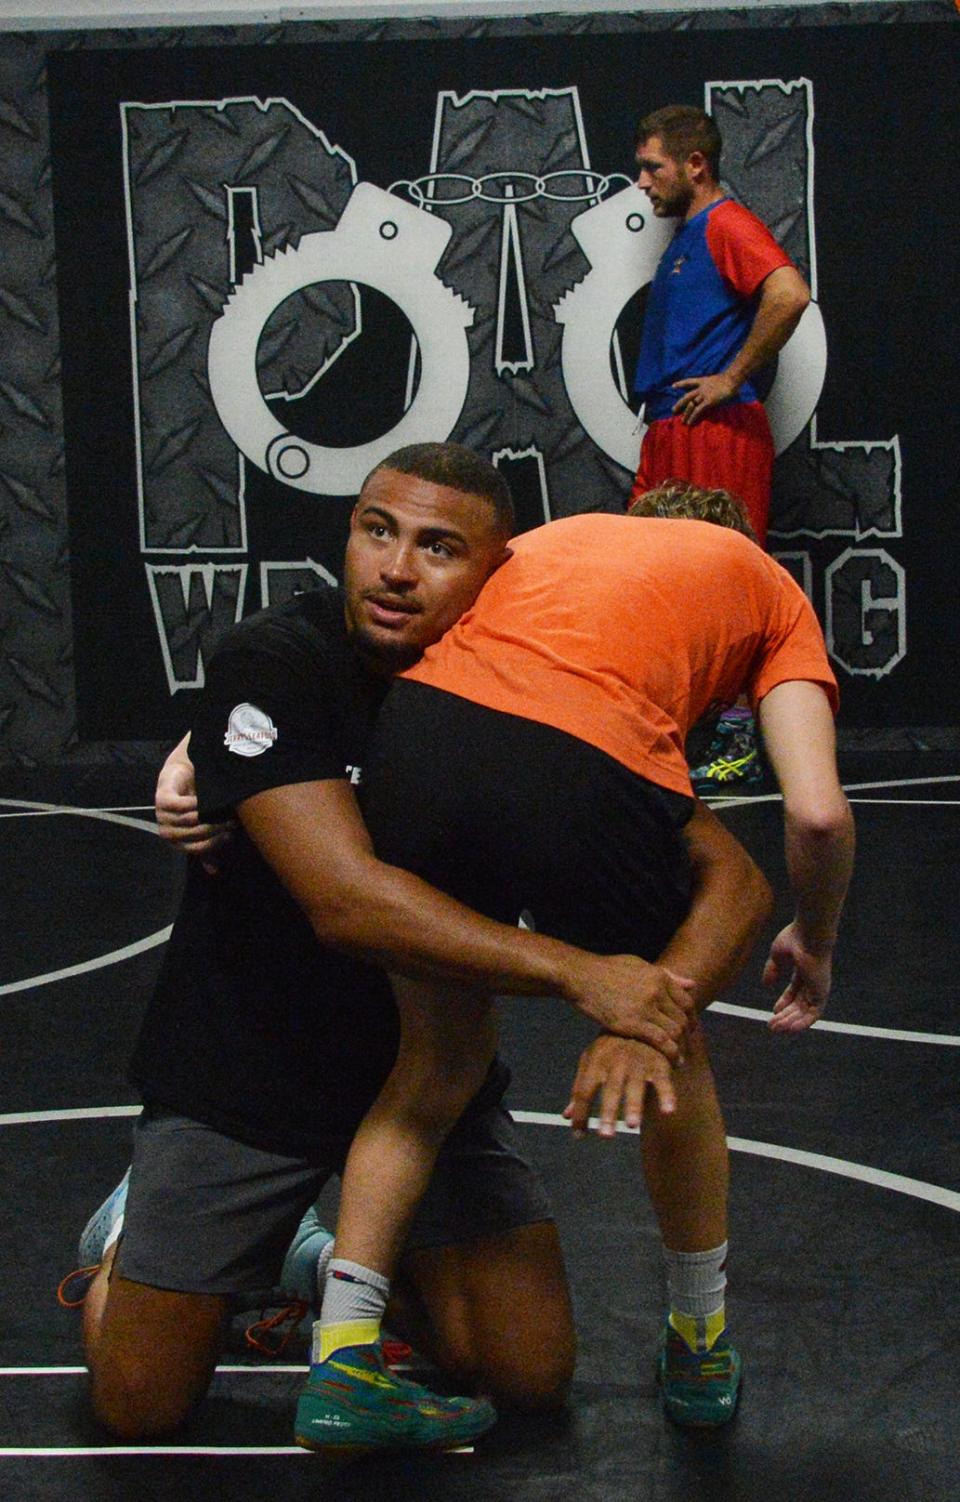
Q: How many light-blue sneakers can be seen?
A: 2